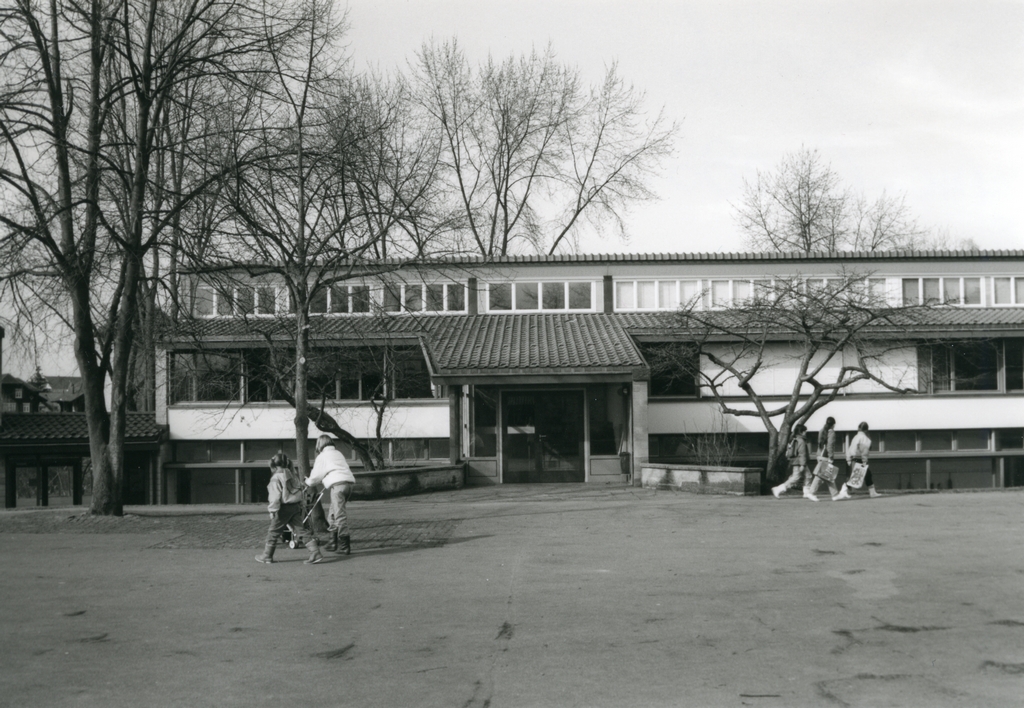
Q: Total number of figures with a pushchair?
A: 2